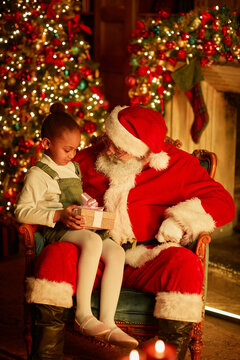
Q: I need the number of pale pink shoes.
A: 2